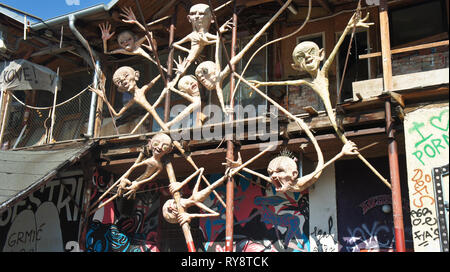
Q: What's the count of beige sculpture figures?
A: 9